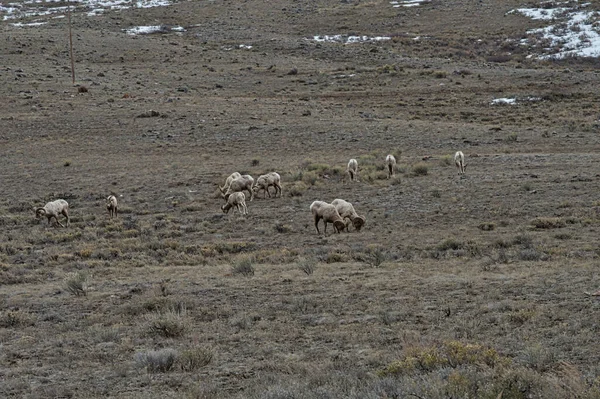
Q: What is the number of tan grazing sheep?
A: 11